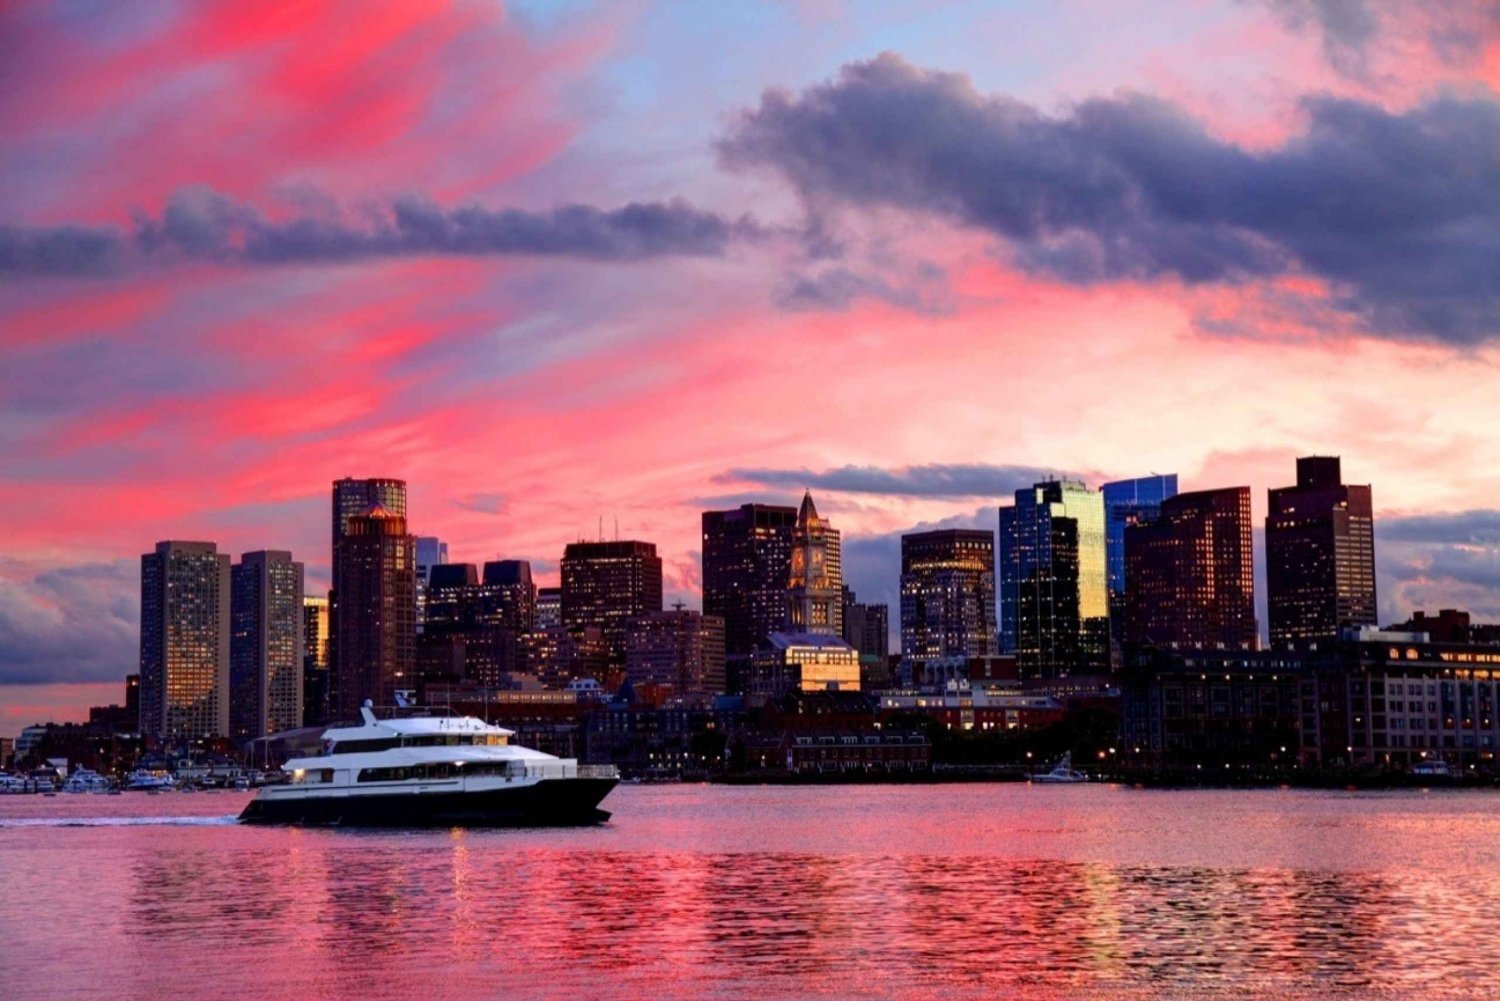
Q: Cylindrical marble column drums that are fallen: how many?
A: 0